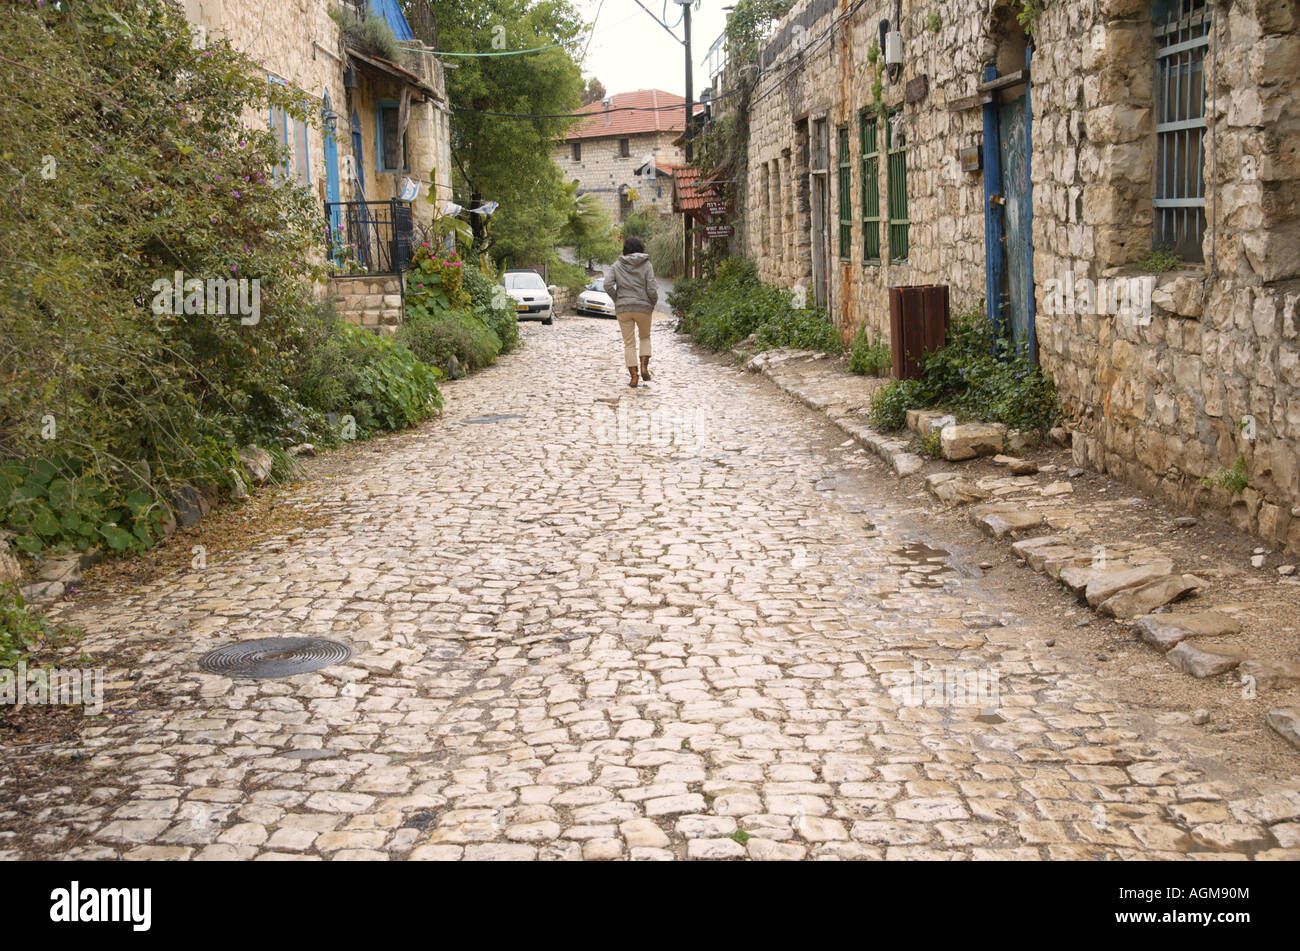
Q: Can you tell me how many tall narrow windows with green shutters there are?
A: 3